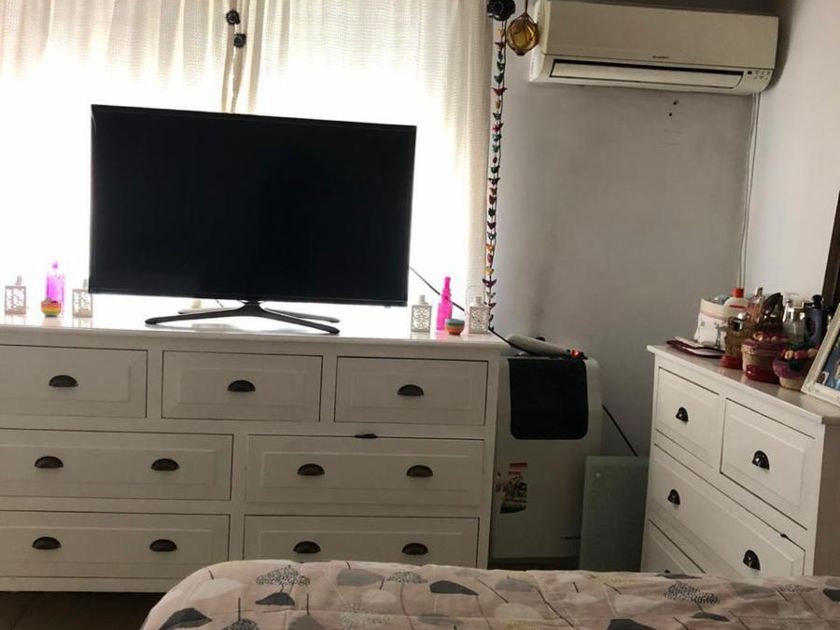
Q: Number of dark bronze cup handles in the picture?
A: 15